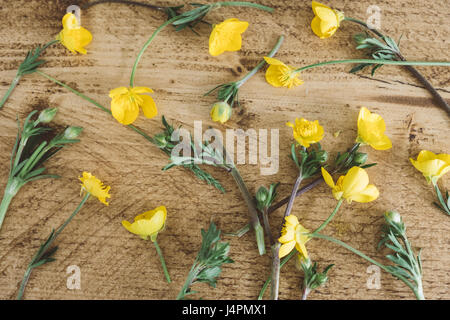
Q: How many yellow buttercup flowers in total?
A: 12